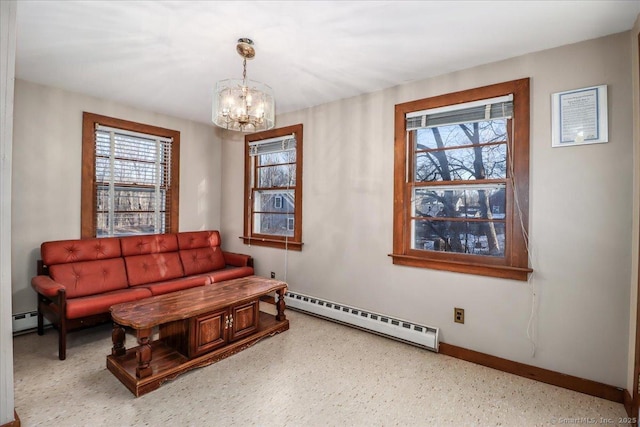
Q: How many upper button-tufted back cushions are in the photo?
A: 3